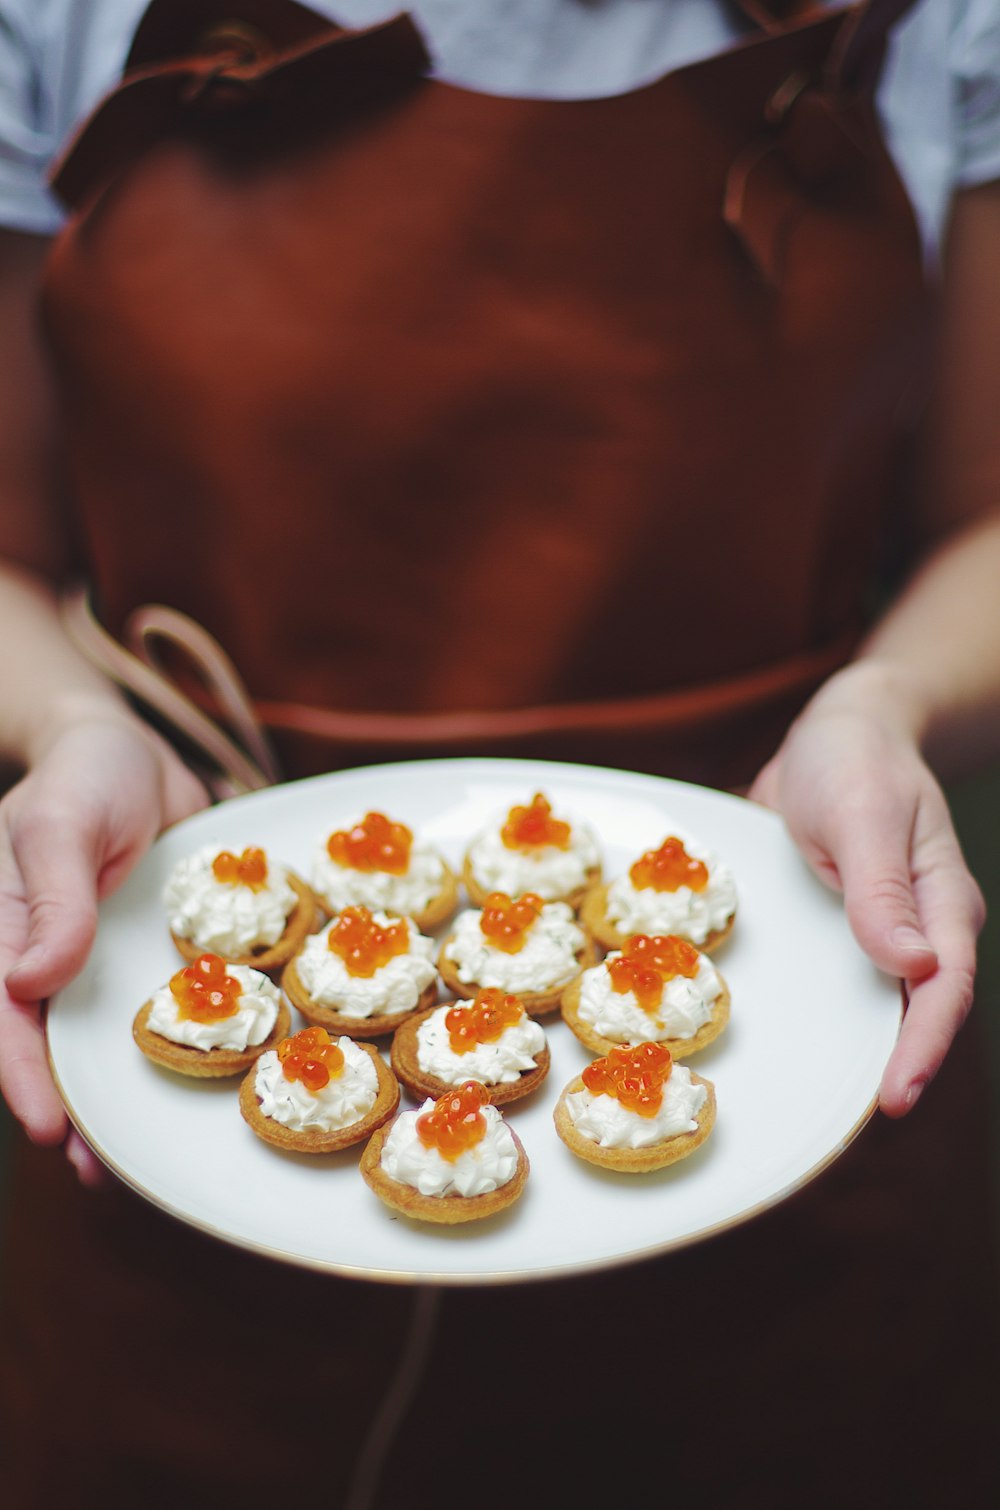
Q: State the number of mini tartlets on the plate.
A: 12